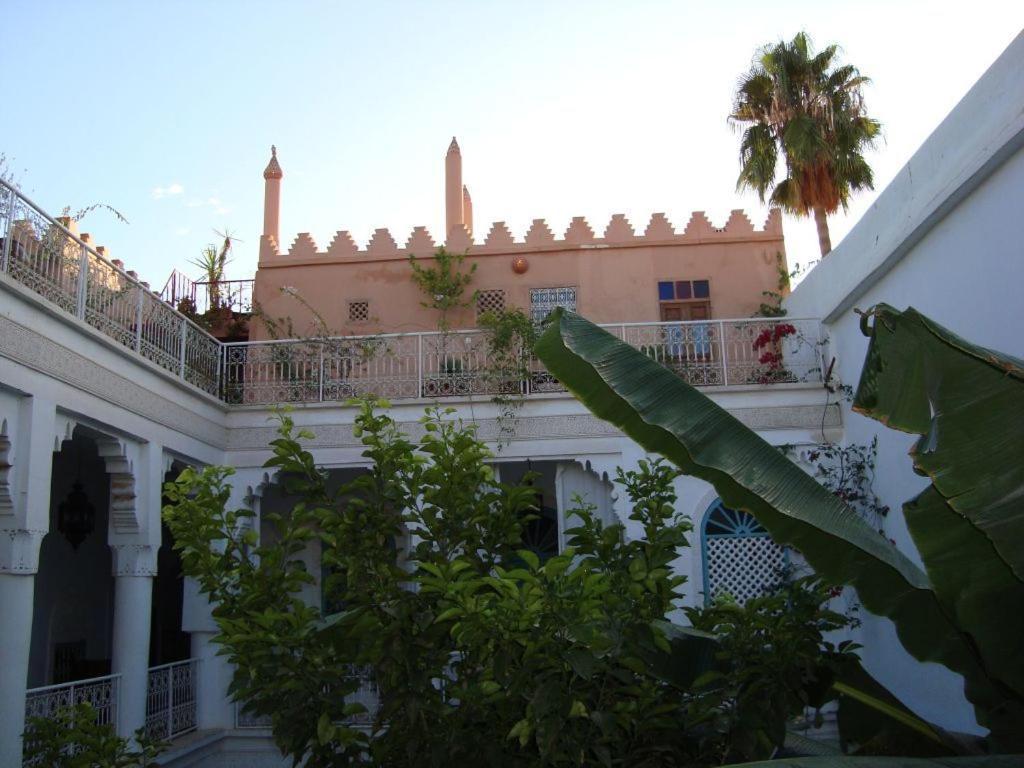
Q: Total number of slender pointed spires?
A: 3